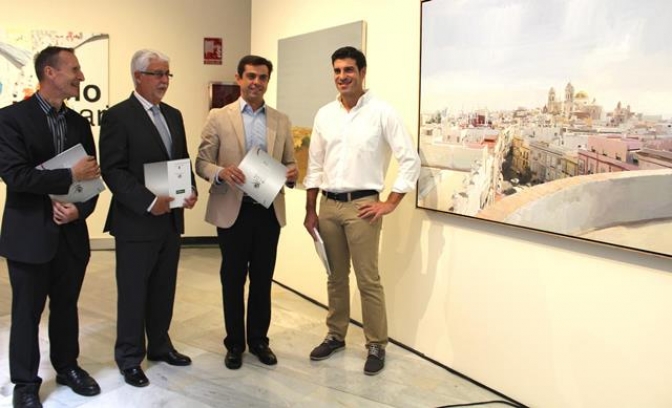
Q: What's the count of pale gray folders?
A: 4